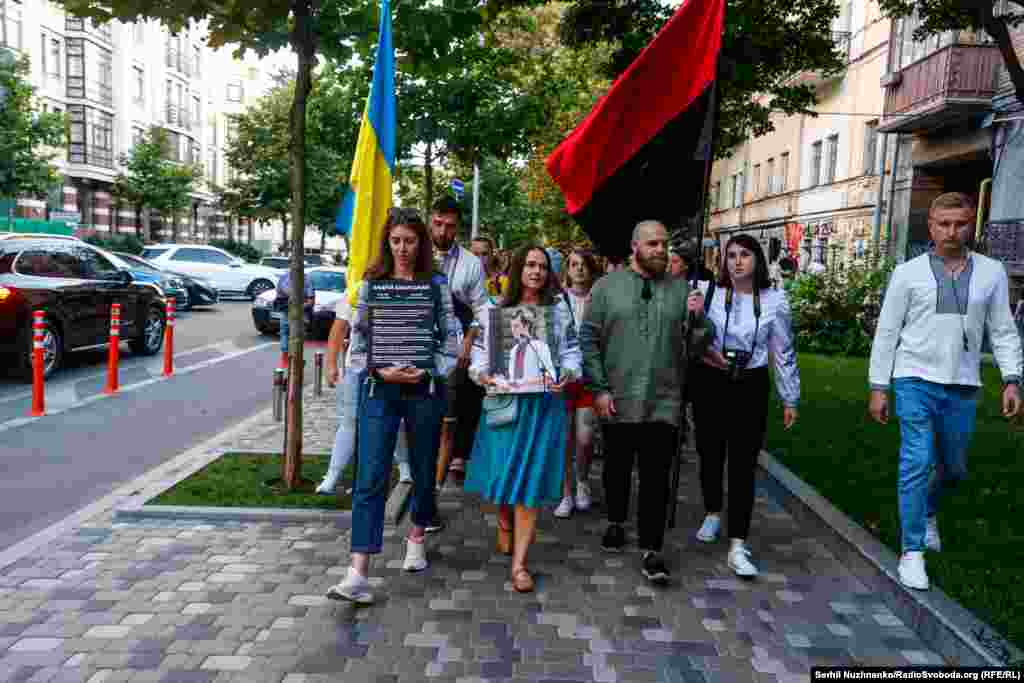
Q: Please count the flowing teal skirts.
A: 1